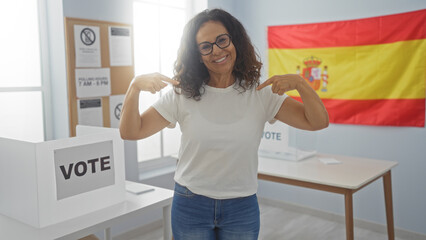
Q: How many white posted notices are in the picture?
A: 5